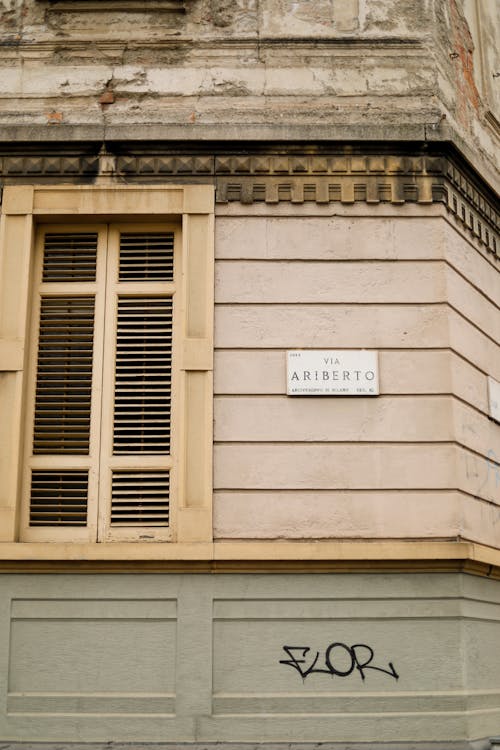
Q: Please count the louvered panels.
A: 6